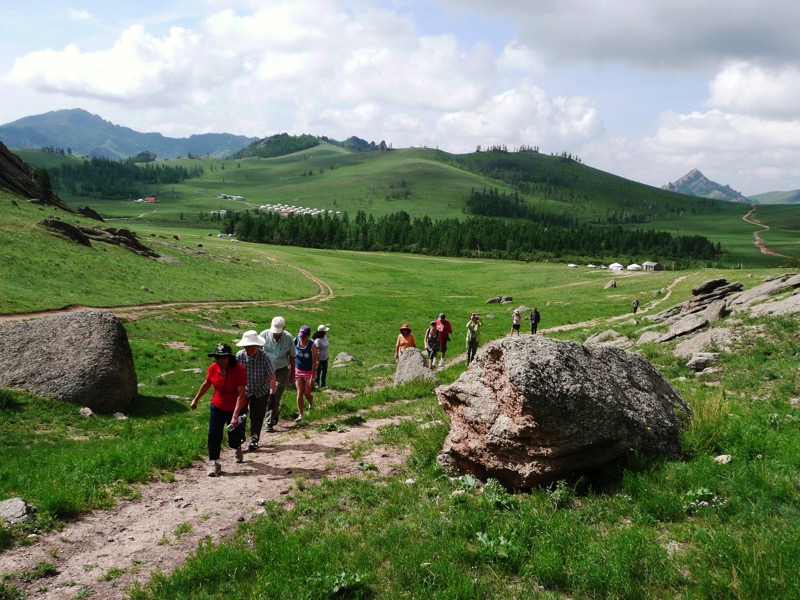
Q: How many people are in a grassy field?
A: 12